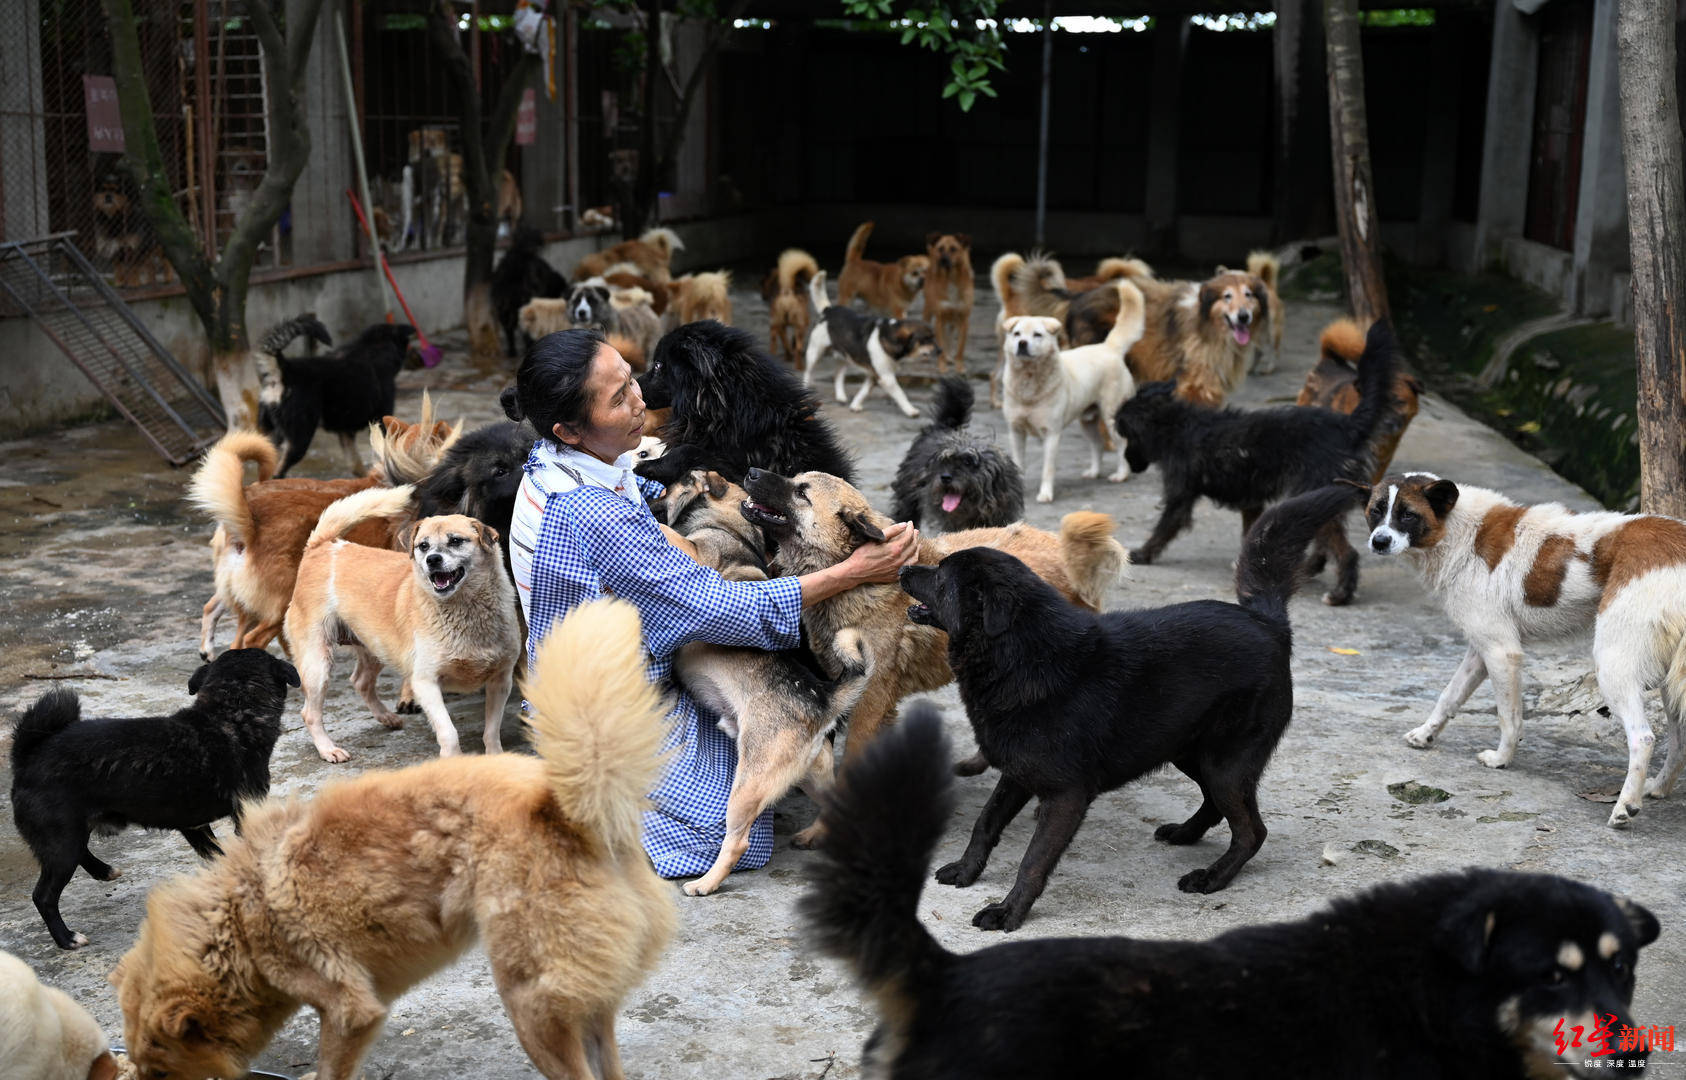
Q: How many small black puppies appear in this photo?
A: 1